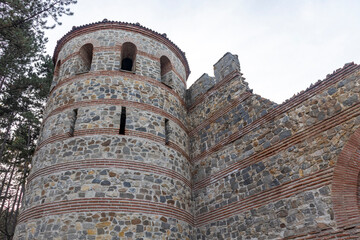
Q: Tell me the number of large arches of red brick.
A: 1